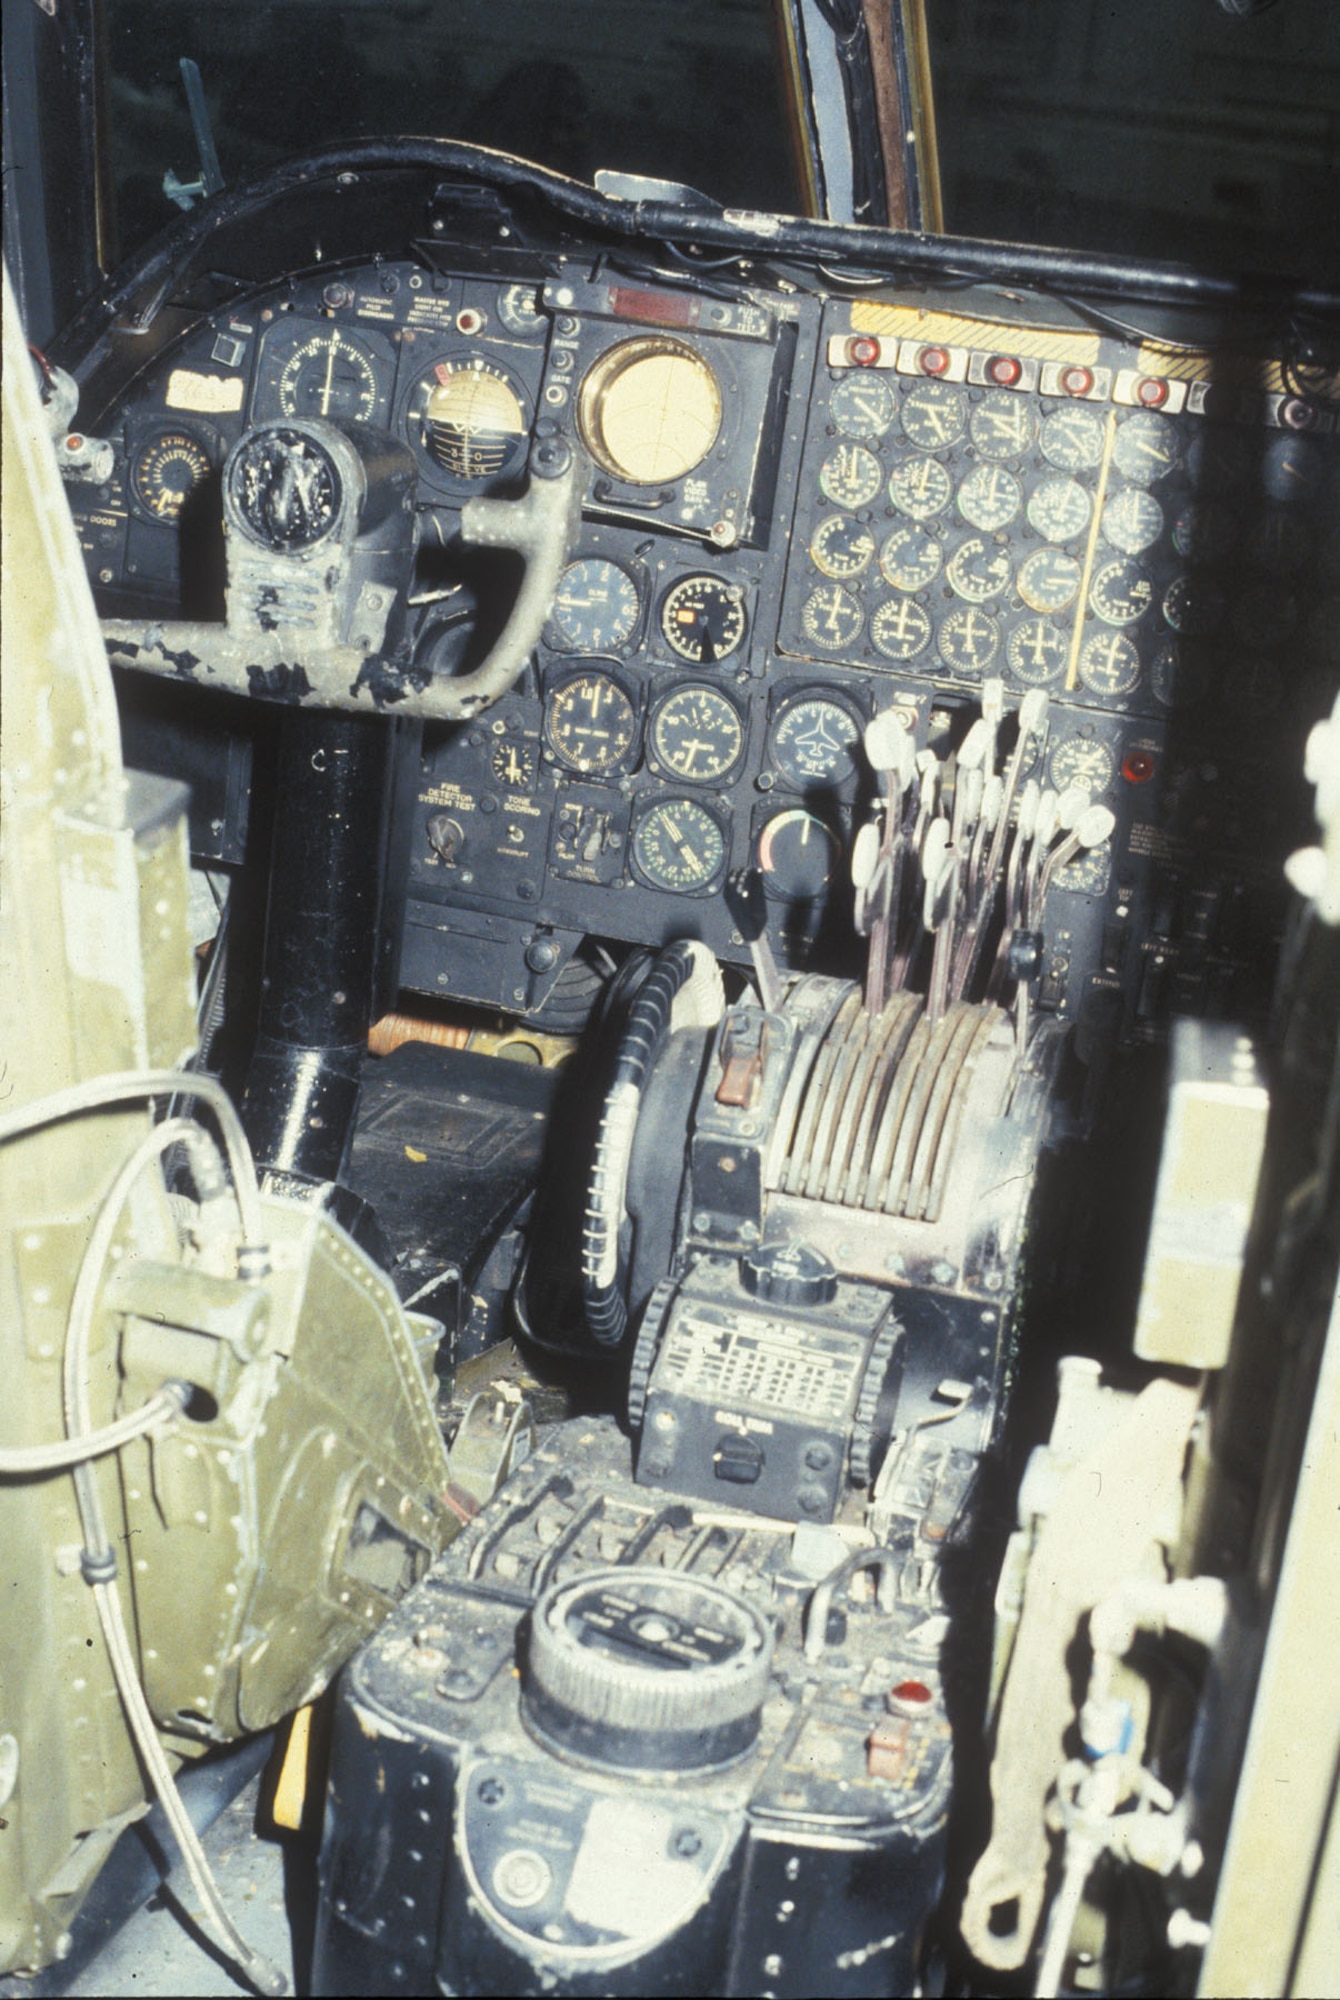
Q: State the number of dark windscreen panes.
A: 2